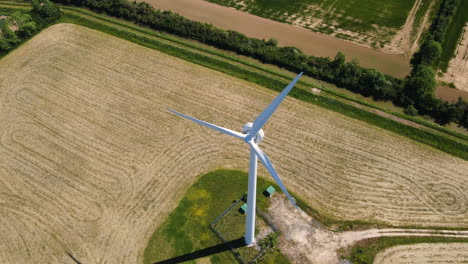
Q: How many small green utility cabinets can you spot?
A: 2